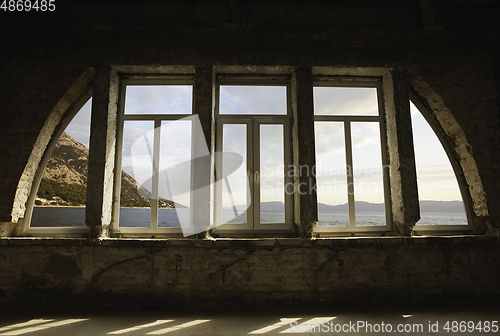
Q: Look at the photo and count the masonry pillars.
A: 4